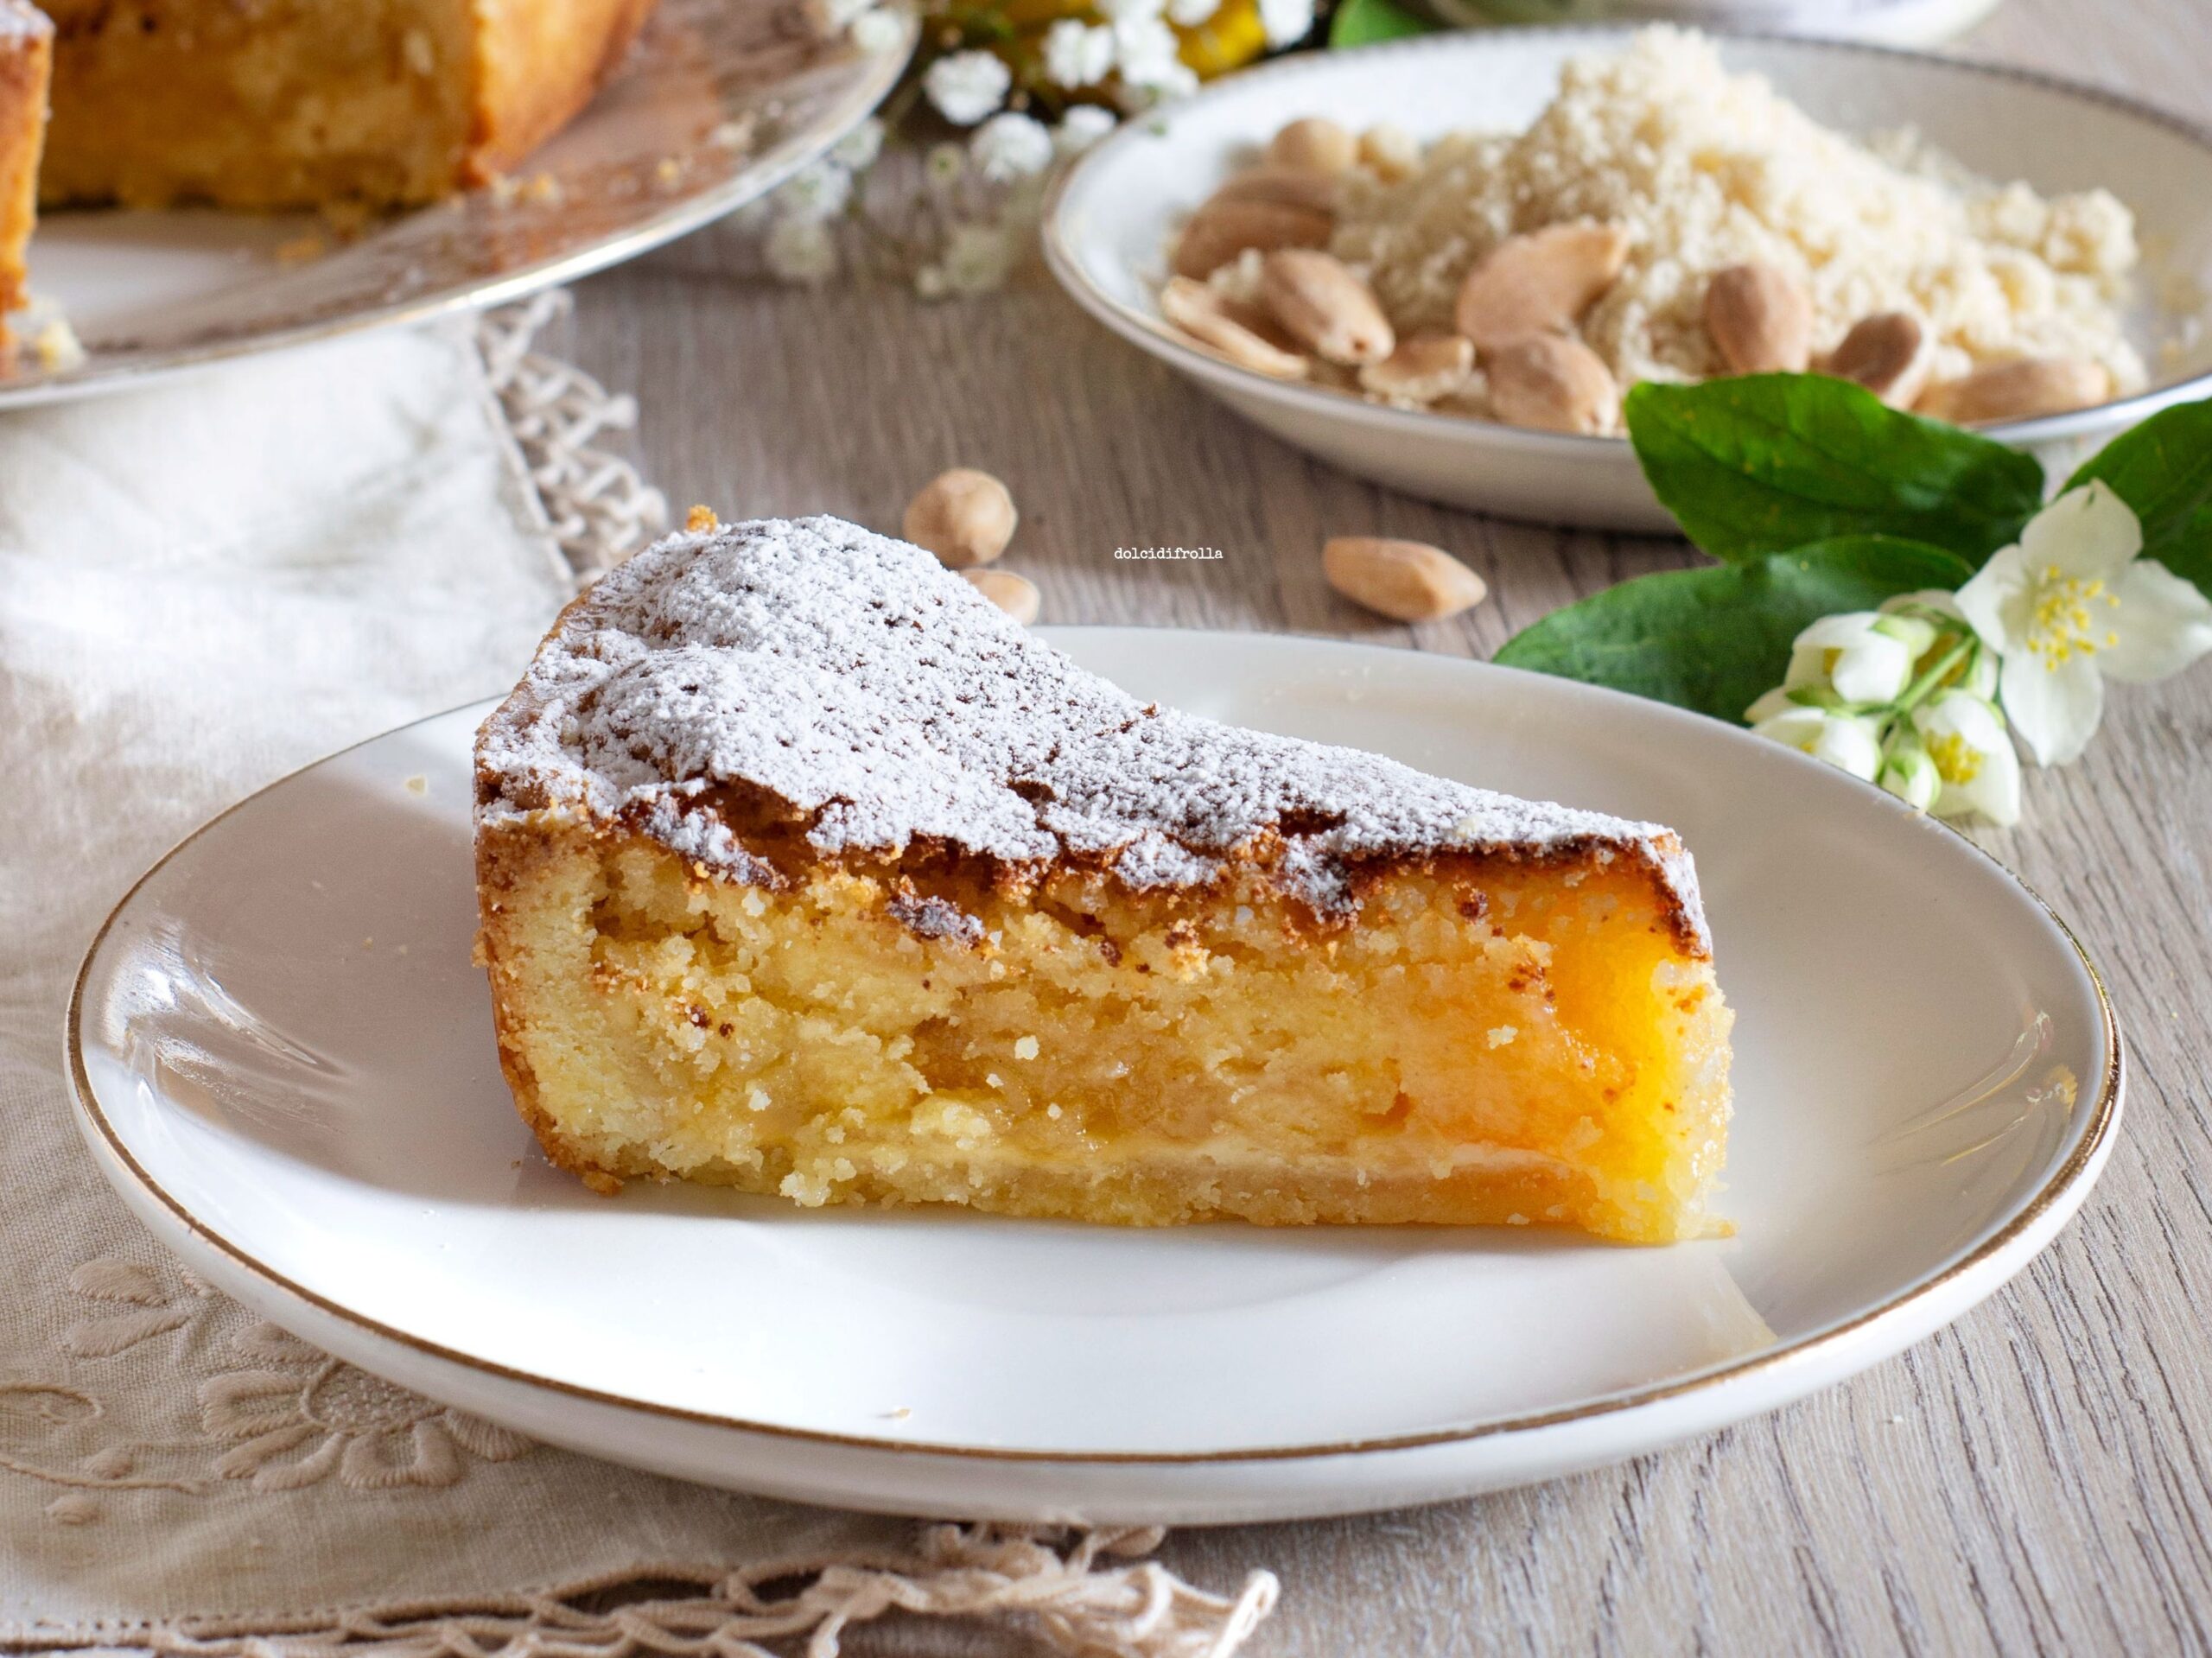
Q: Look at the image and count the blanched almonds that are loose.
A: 3